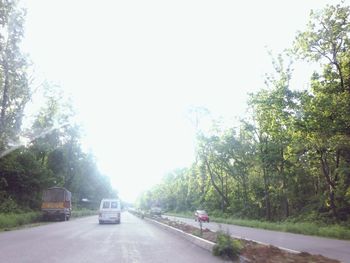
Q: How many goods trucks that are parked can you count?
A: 1